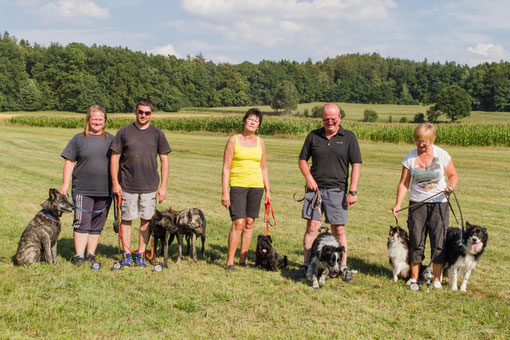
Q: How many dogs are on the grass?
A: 7